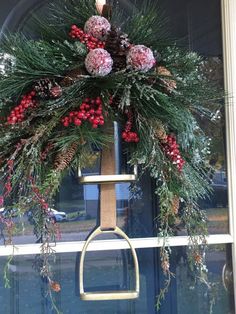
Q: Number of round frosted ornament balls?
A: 3